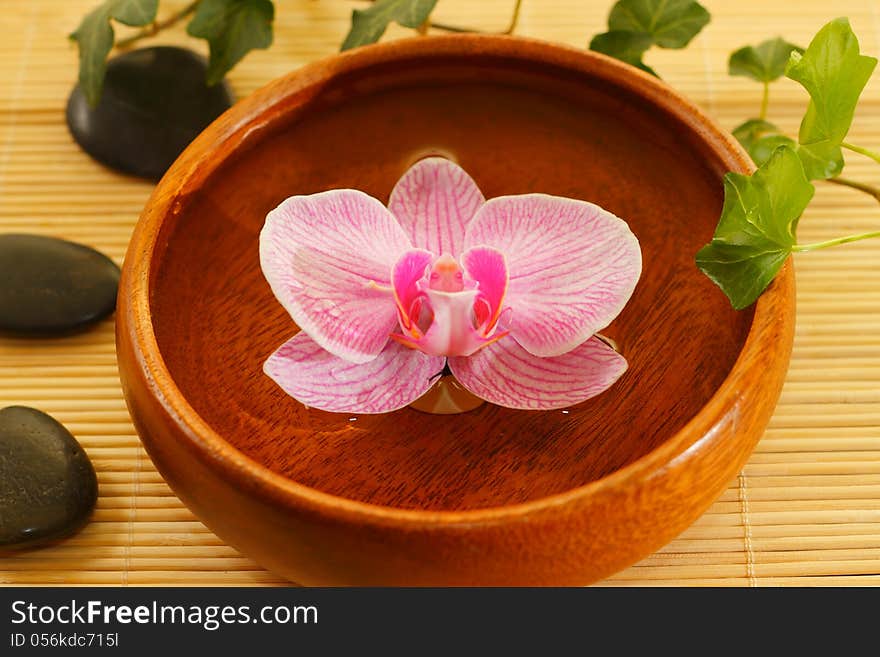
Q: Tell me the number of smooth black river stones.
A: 3